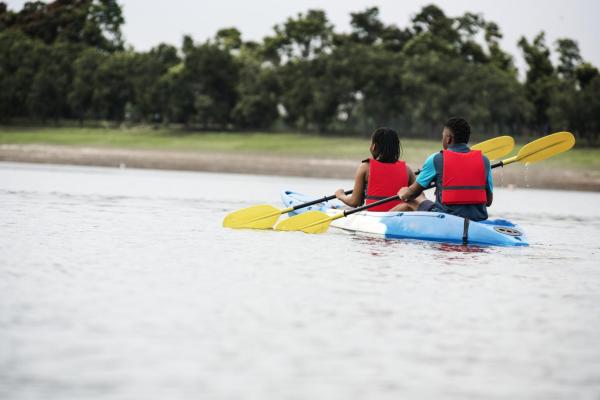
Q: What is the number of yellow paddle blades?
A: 4